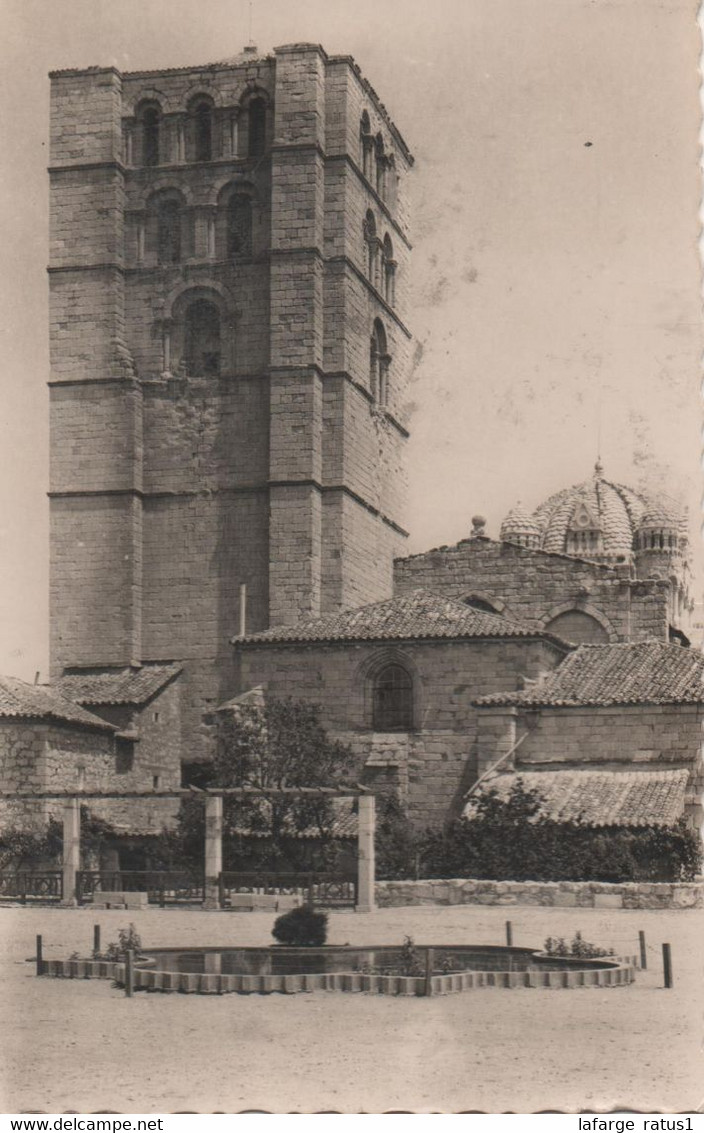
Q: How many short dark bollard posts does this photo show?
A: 7